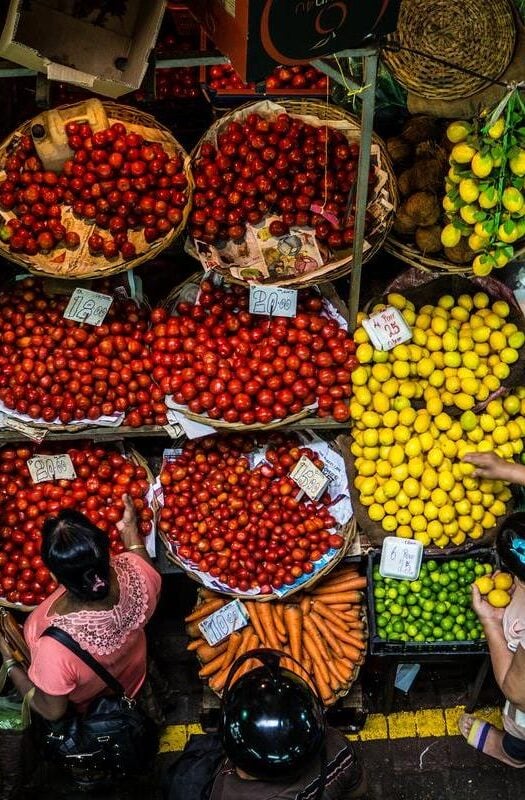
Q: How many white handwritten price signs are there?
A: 7